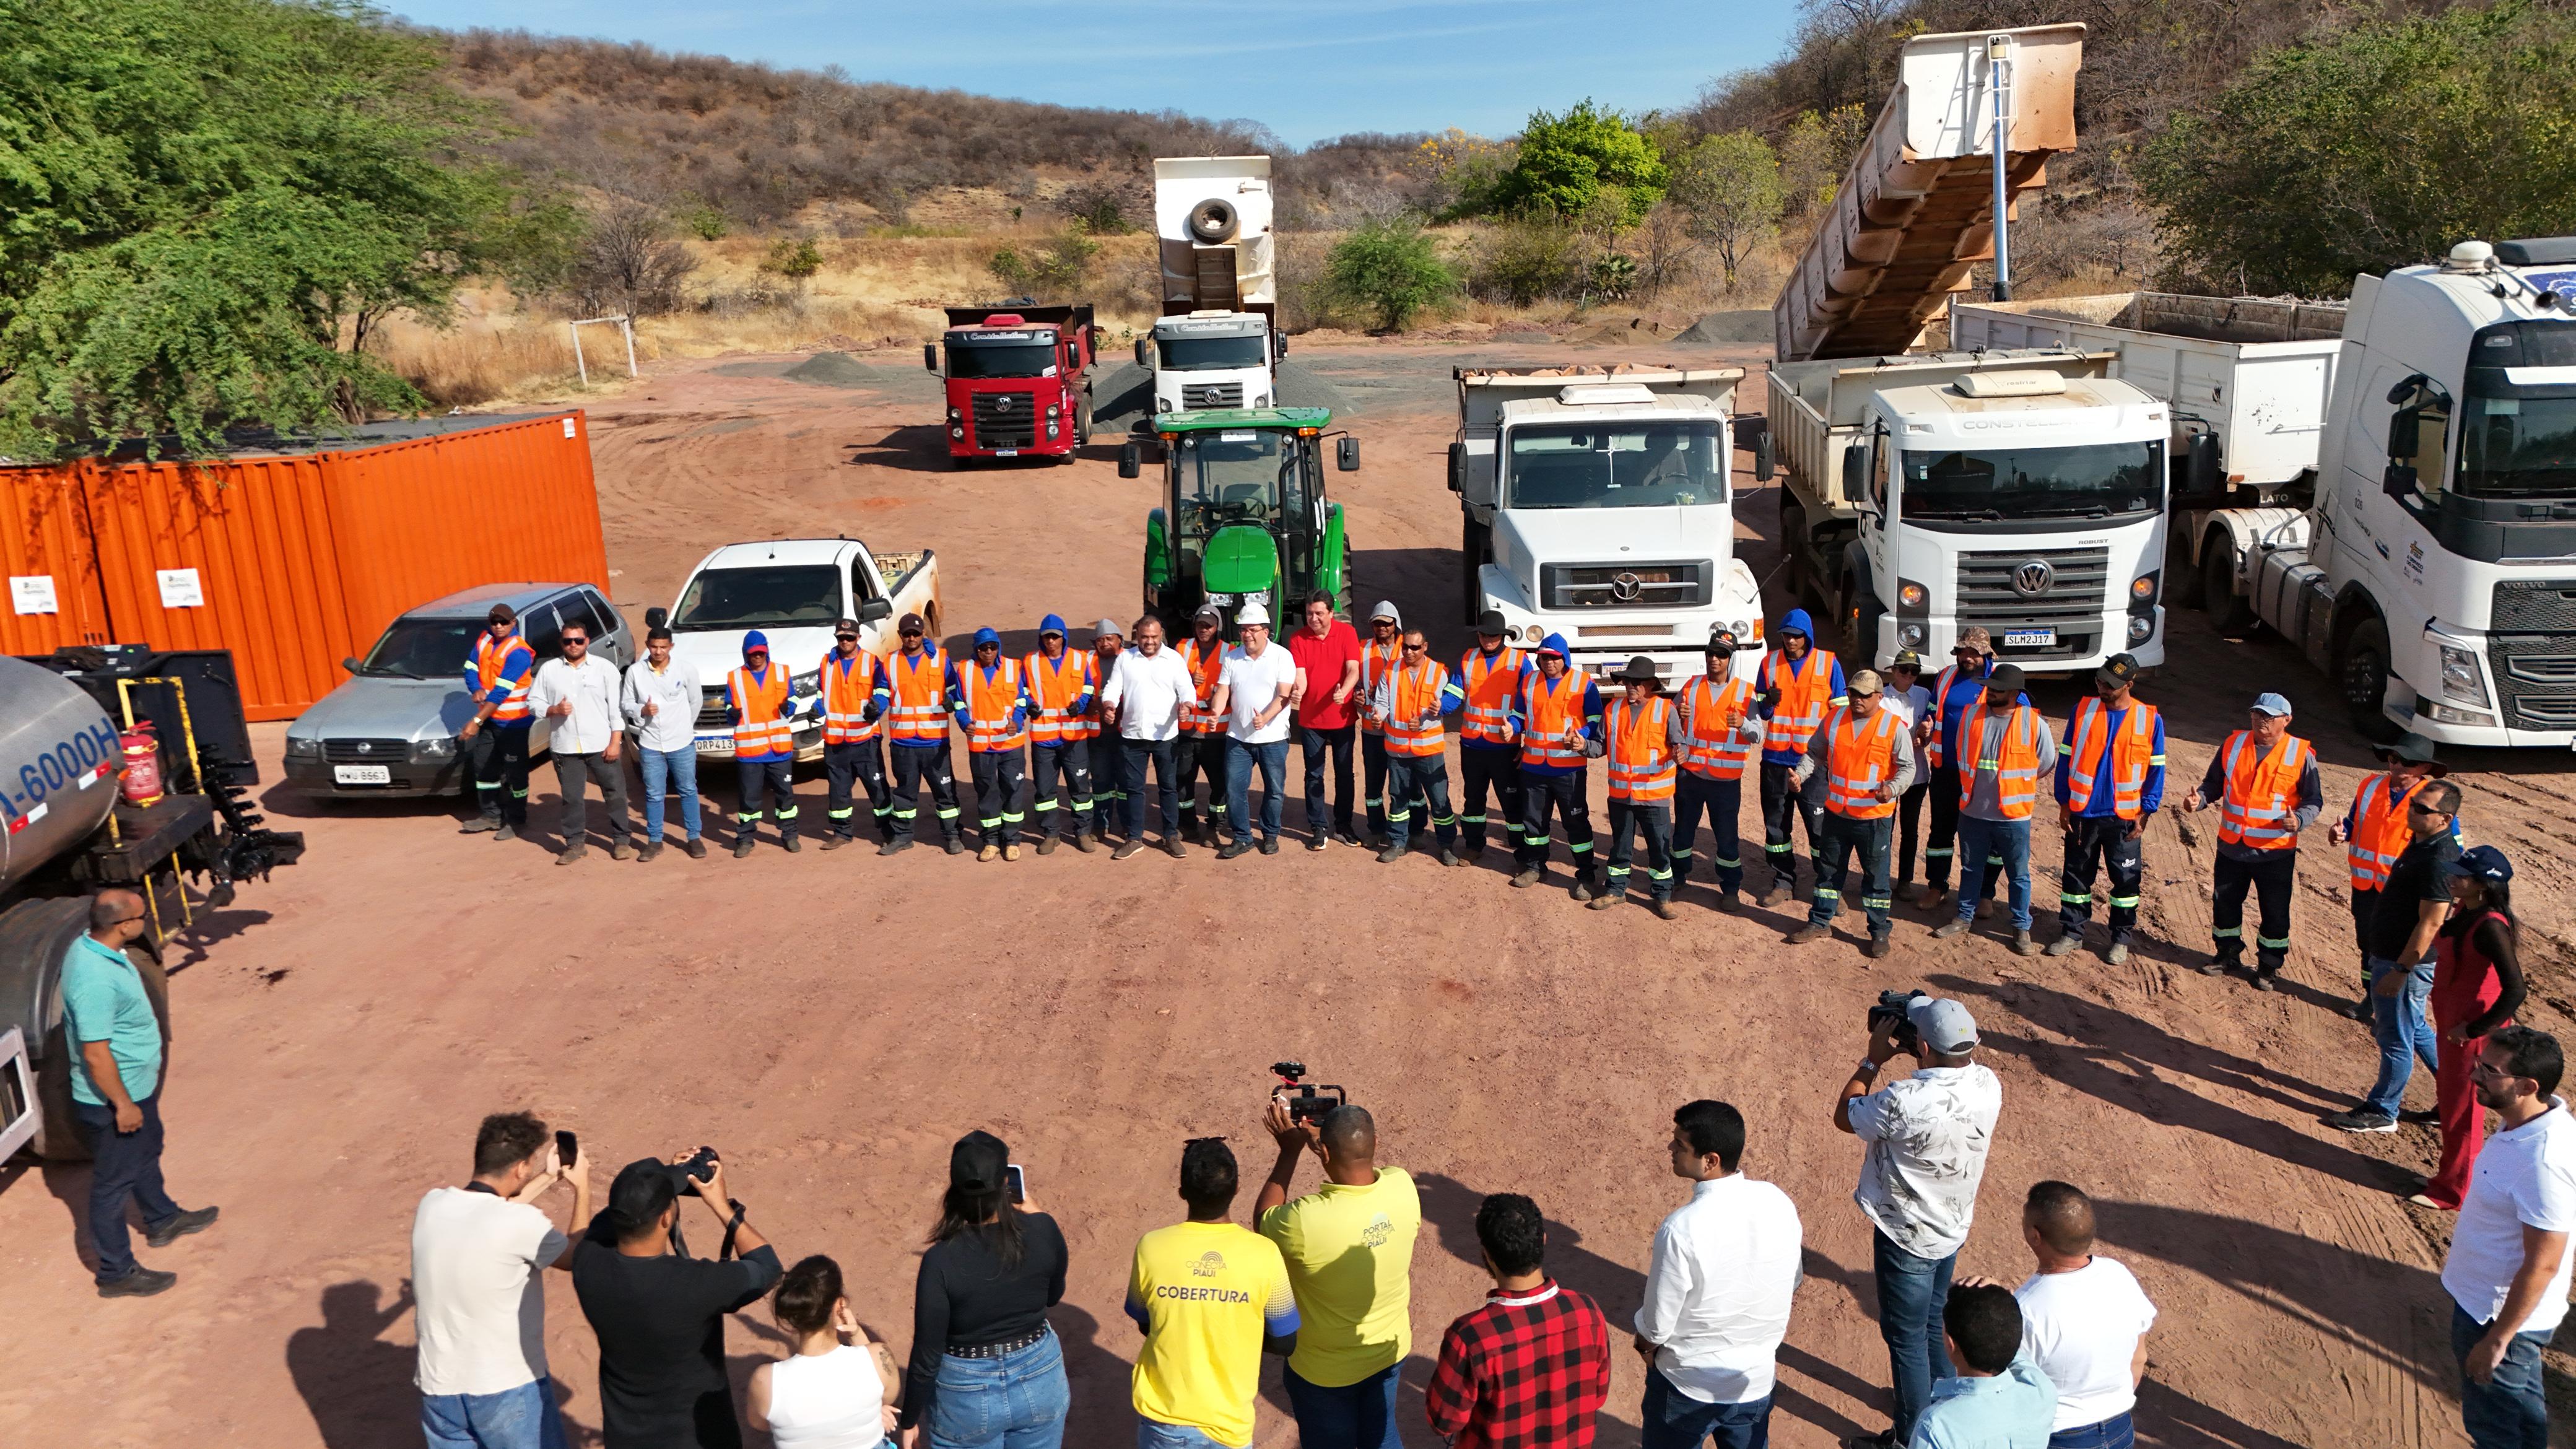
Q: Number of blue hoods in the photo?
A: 5